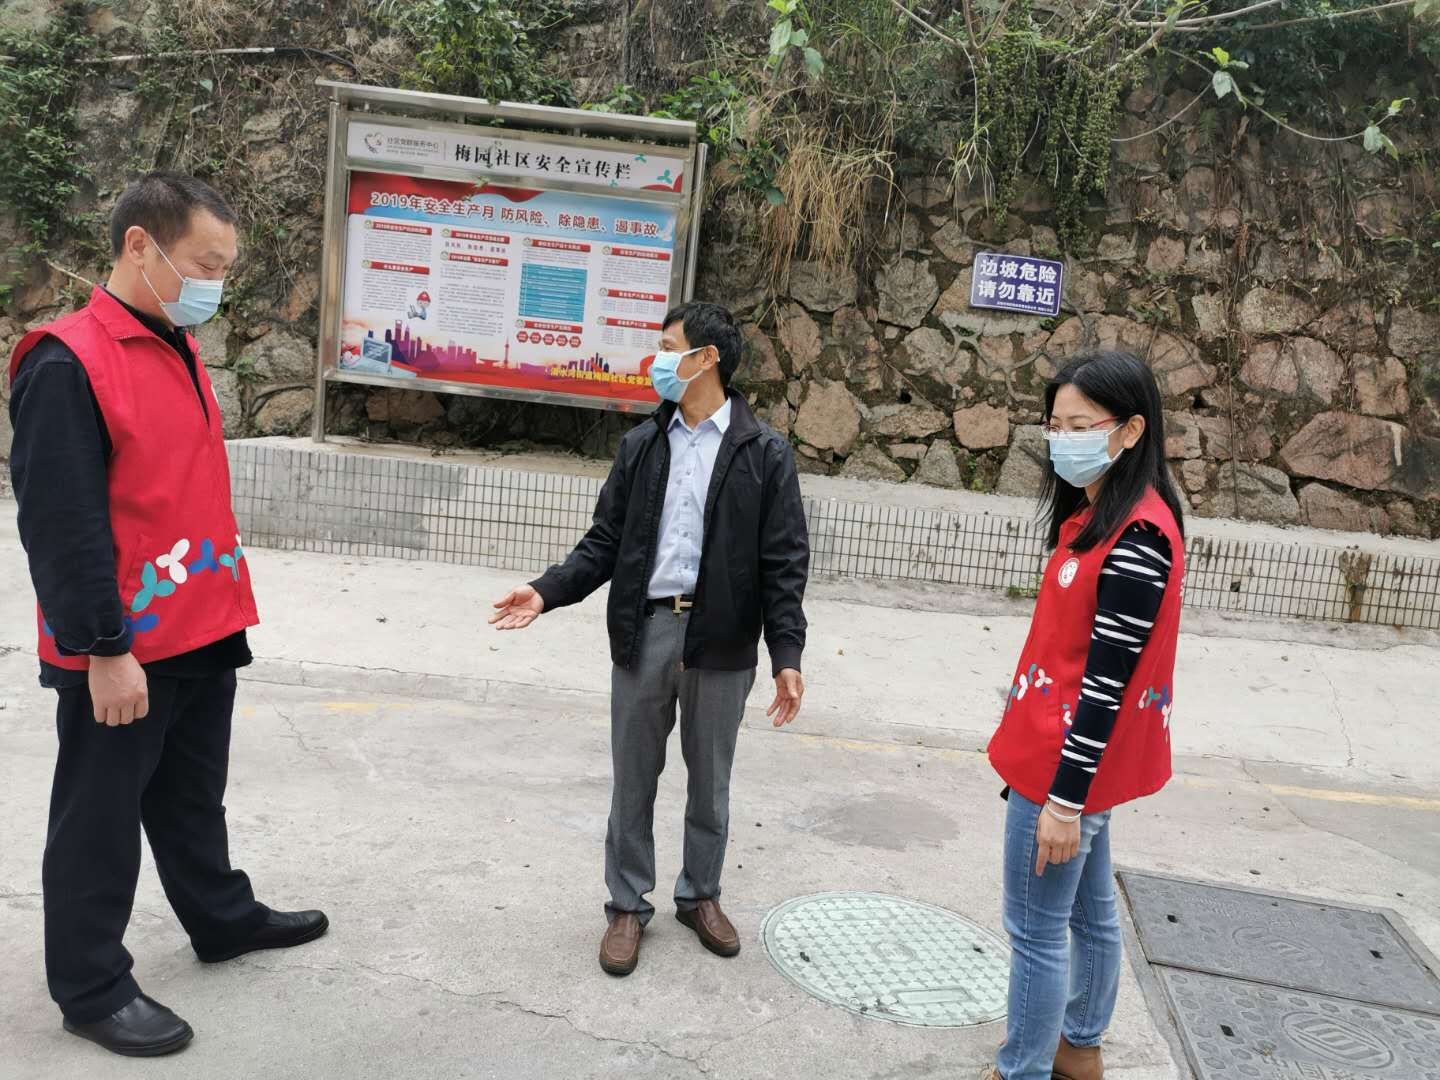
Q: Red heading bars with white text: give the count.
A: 9